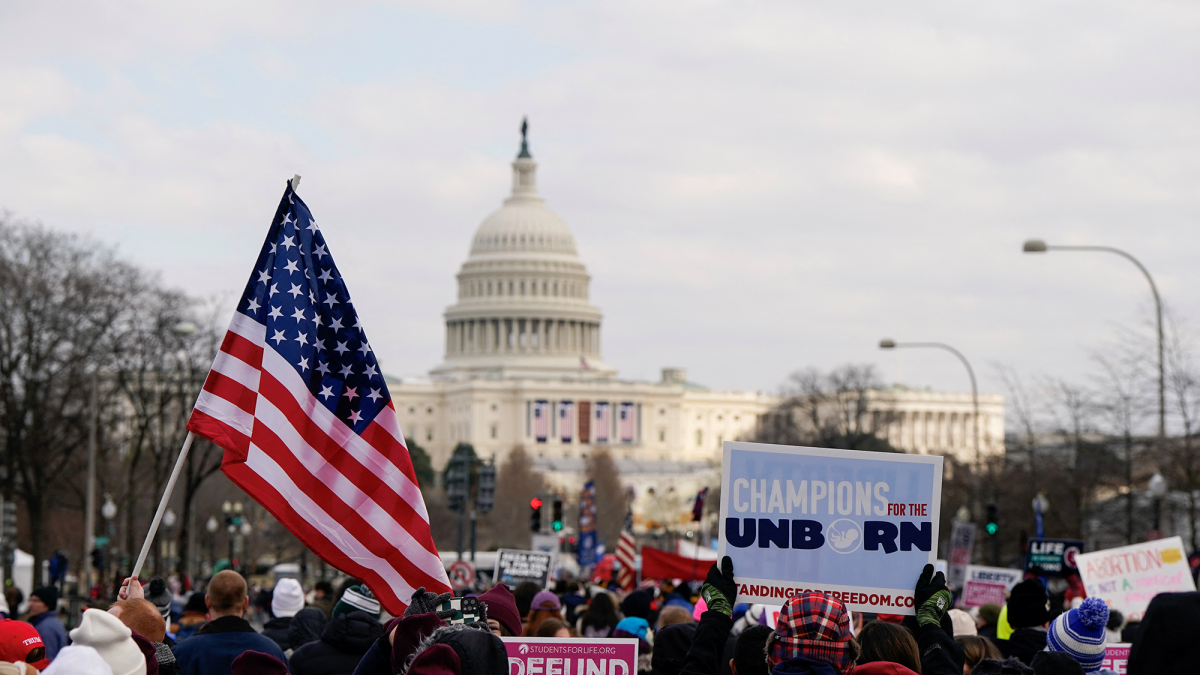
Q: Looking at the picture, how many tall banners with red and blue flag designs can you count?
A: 4